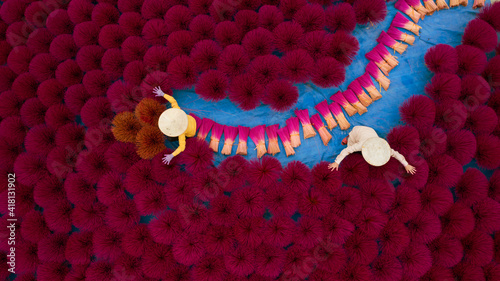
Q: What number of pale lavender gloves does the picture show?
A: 2